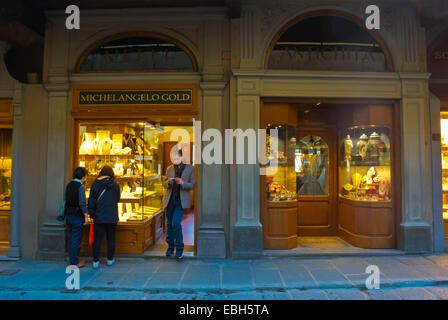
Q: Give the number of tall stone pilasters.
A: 4